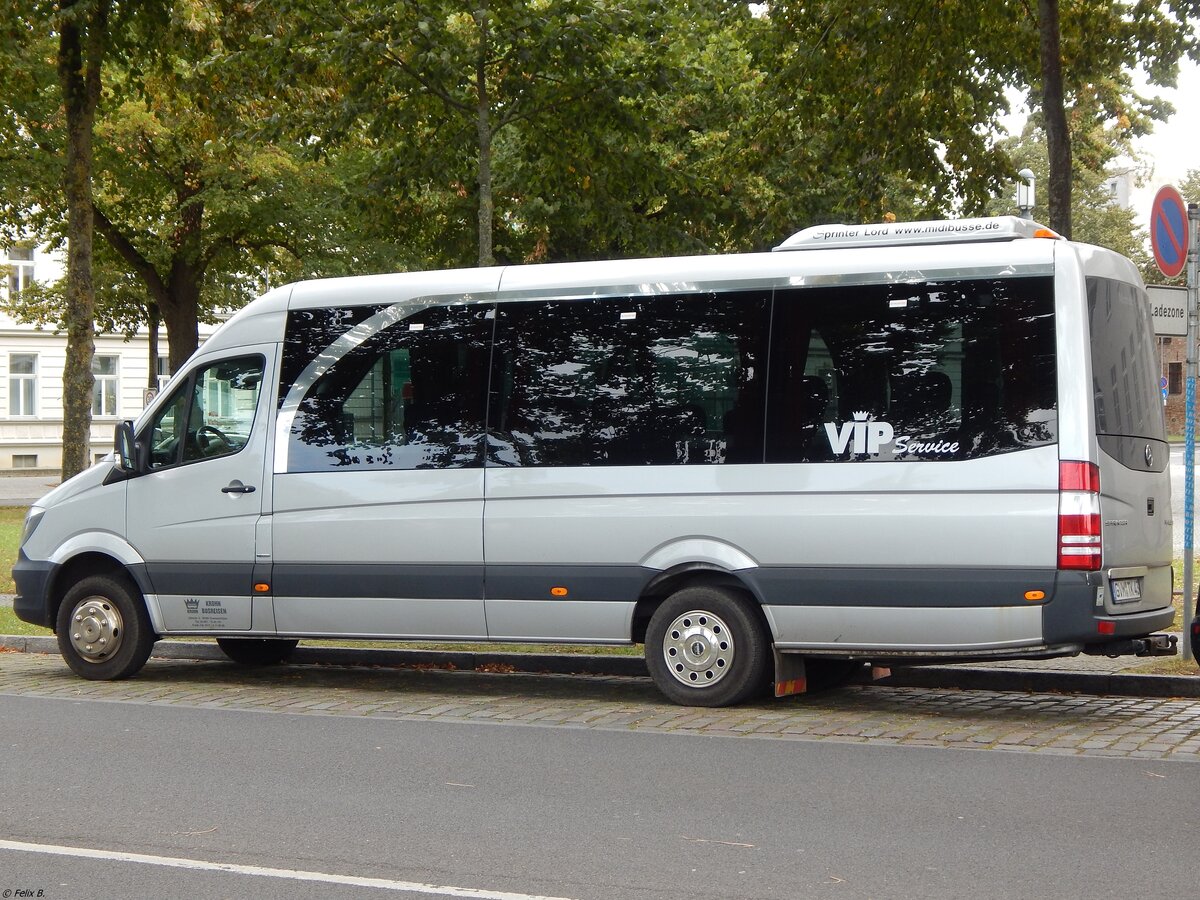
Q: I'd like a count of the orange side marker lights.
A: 3